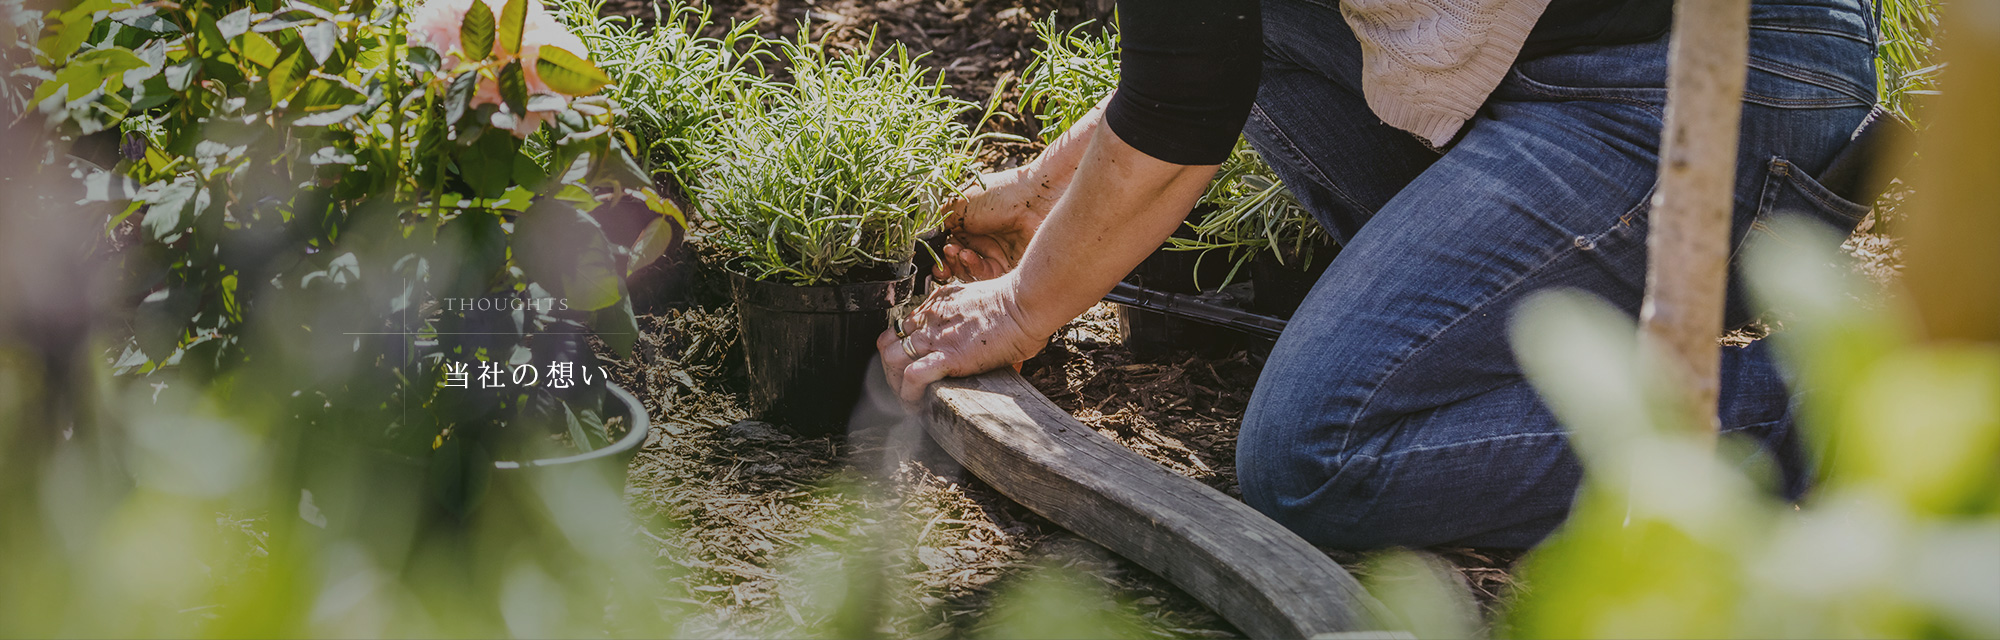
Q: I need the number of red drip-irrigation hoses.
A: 0